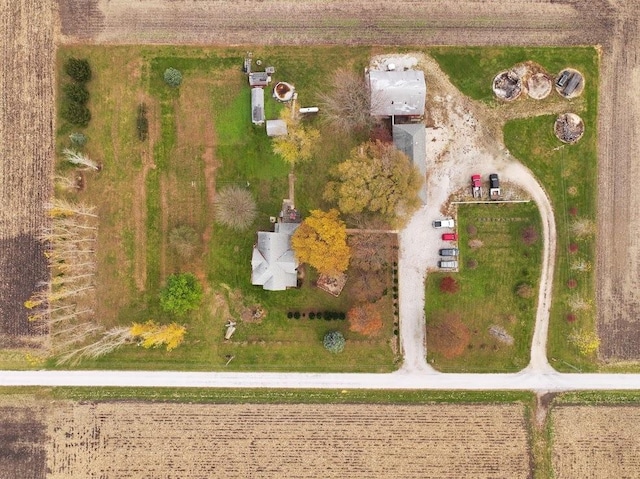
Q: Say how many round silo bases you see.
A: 4